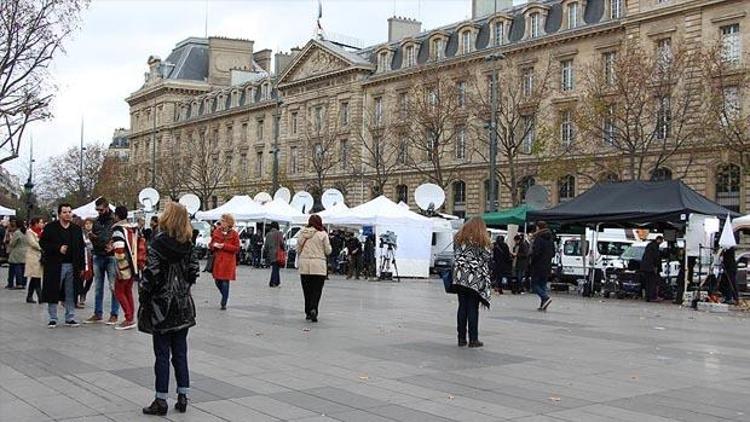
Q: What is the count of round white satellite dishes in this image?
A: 7